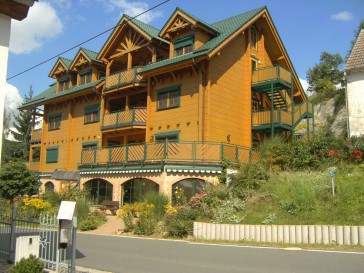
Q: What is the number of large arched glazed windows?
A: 3